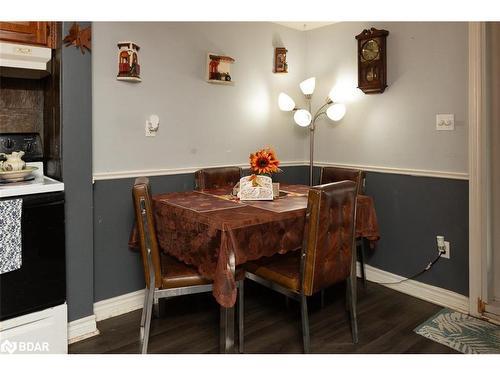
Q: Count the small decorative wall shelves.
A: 3